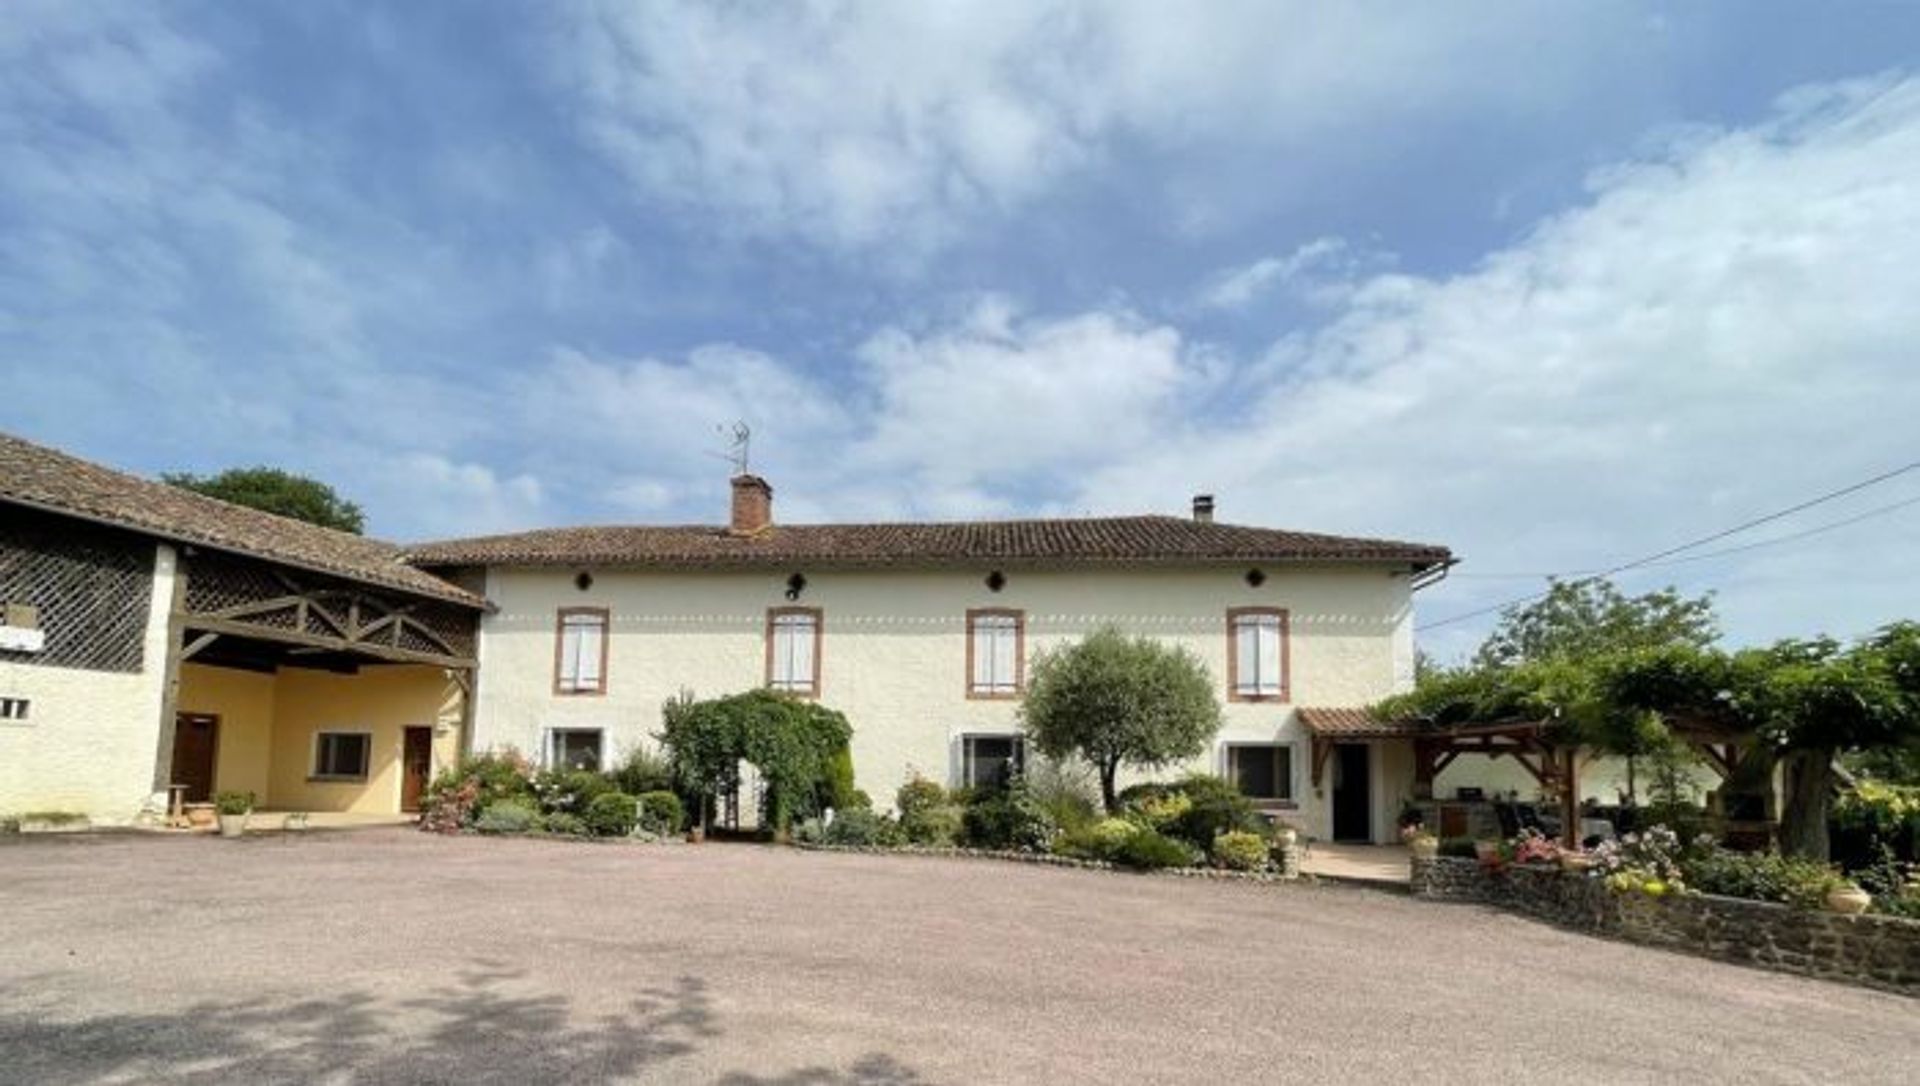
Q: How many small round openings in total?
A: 4